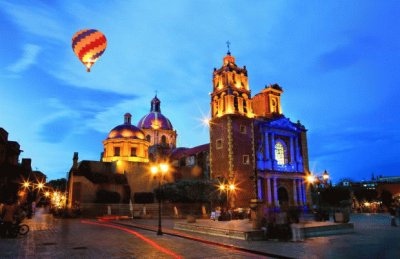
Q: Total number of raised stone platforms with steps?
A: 1